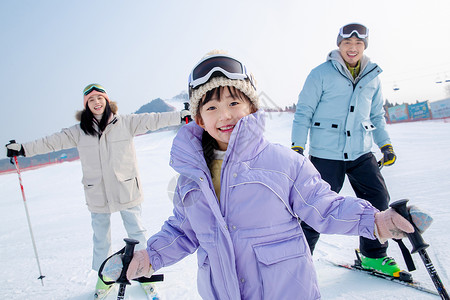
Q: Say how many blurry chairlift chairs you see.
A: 3